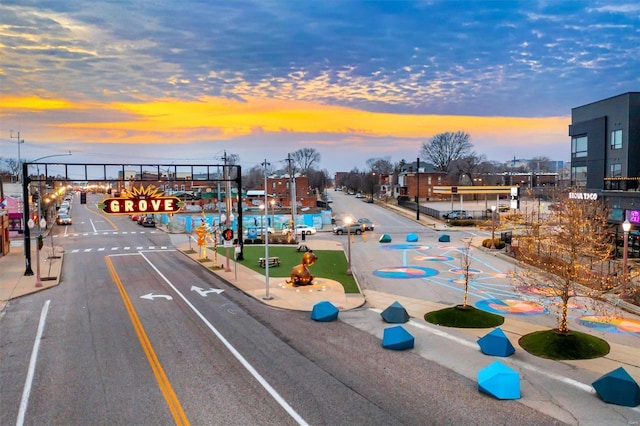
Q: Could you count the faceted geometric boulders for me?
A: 9